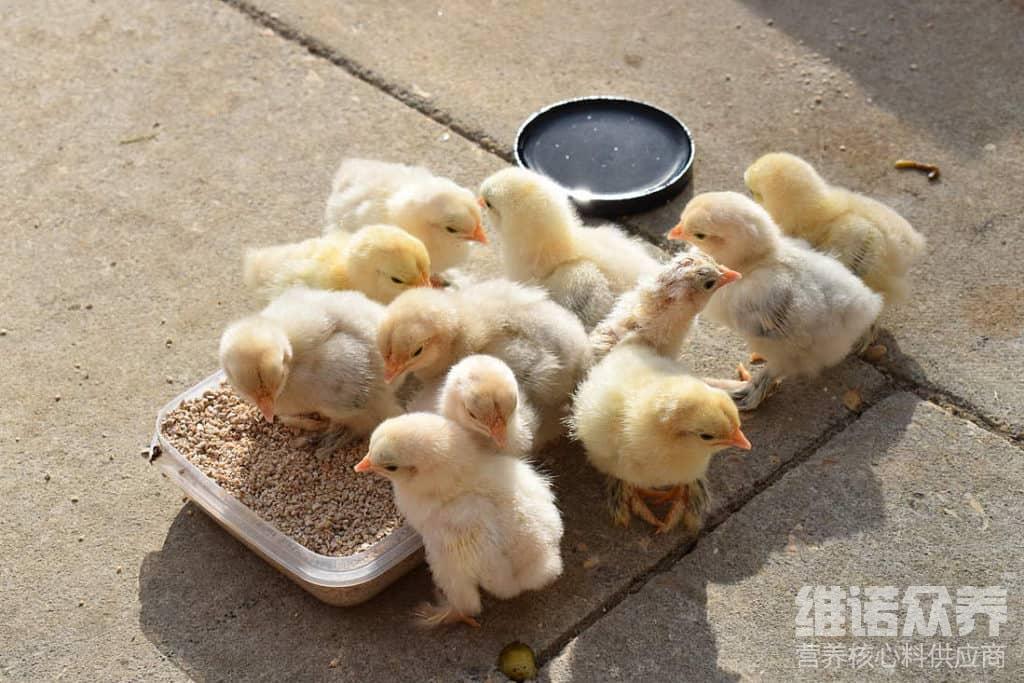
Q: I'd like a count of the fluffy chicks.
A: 11